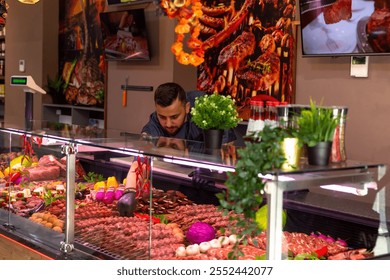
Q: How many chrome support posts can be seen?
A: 2